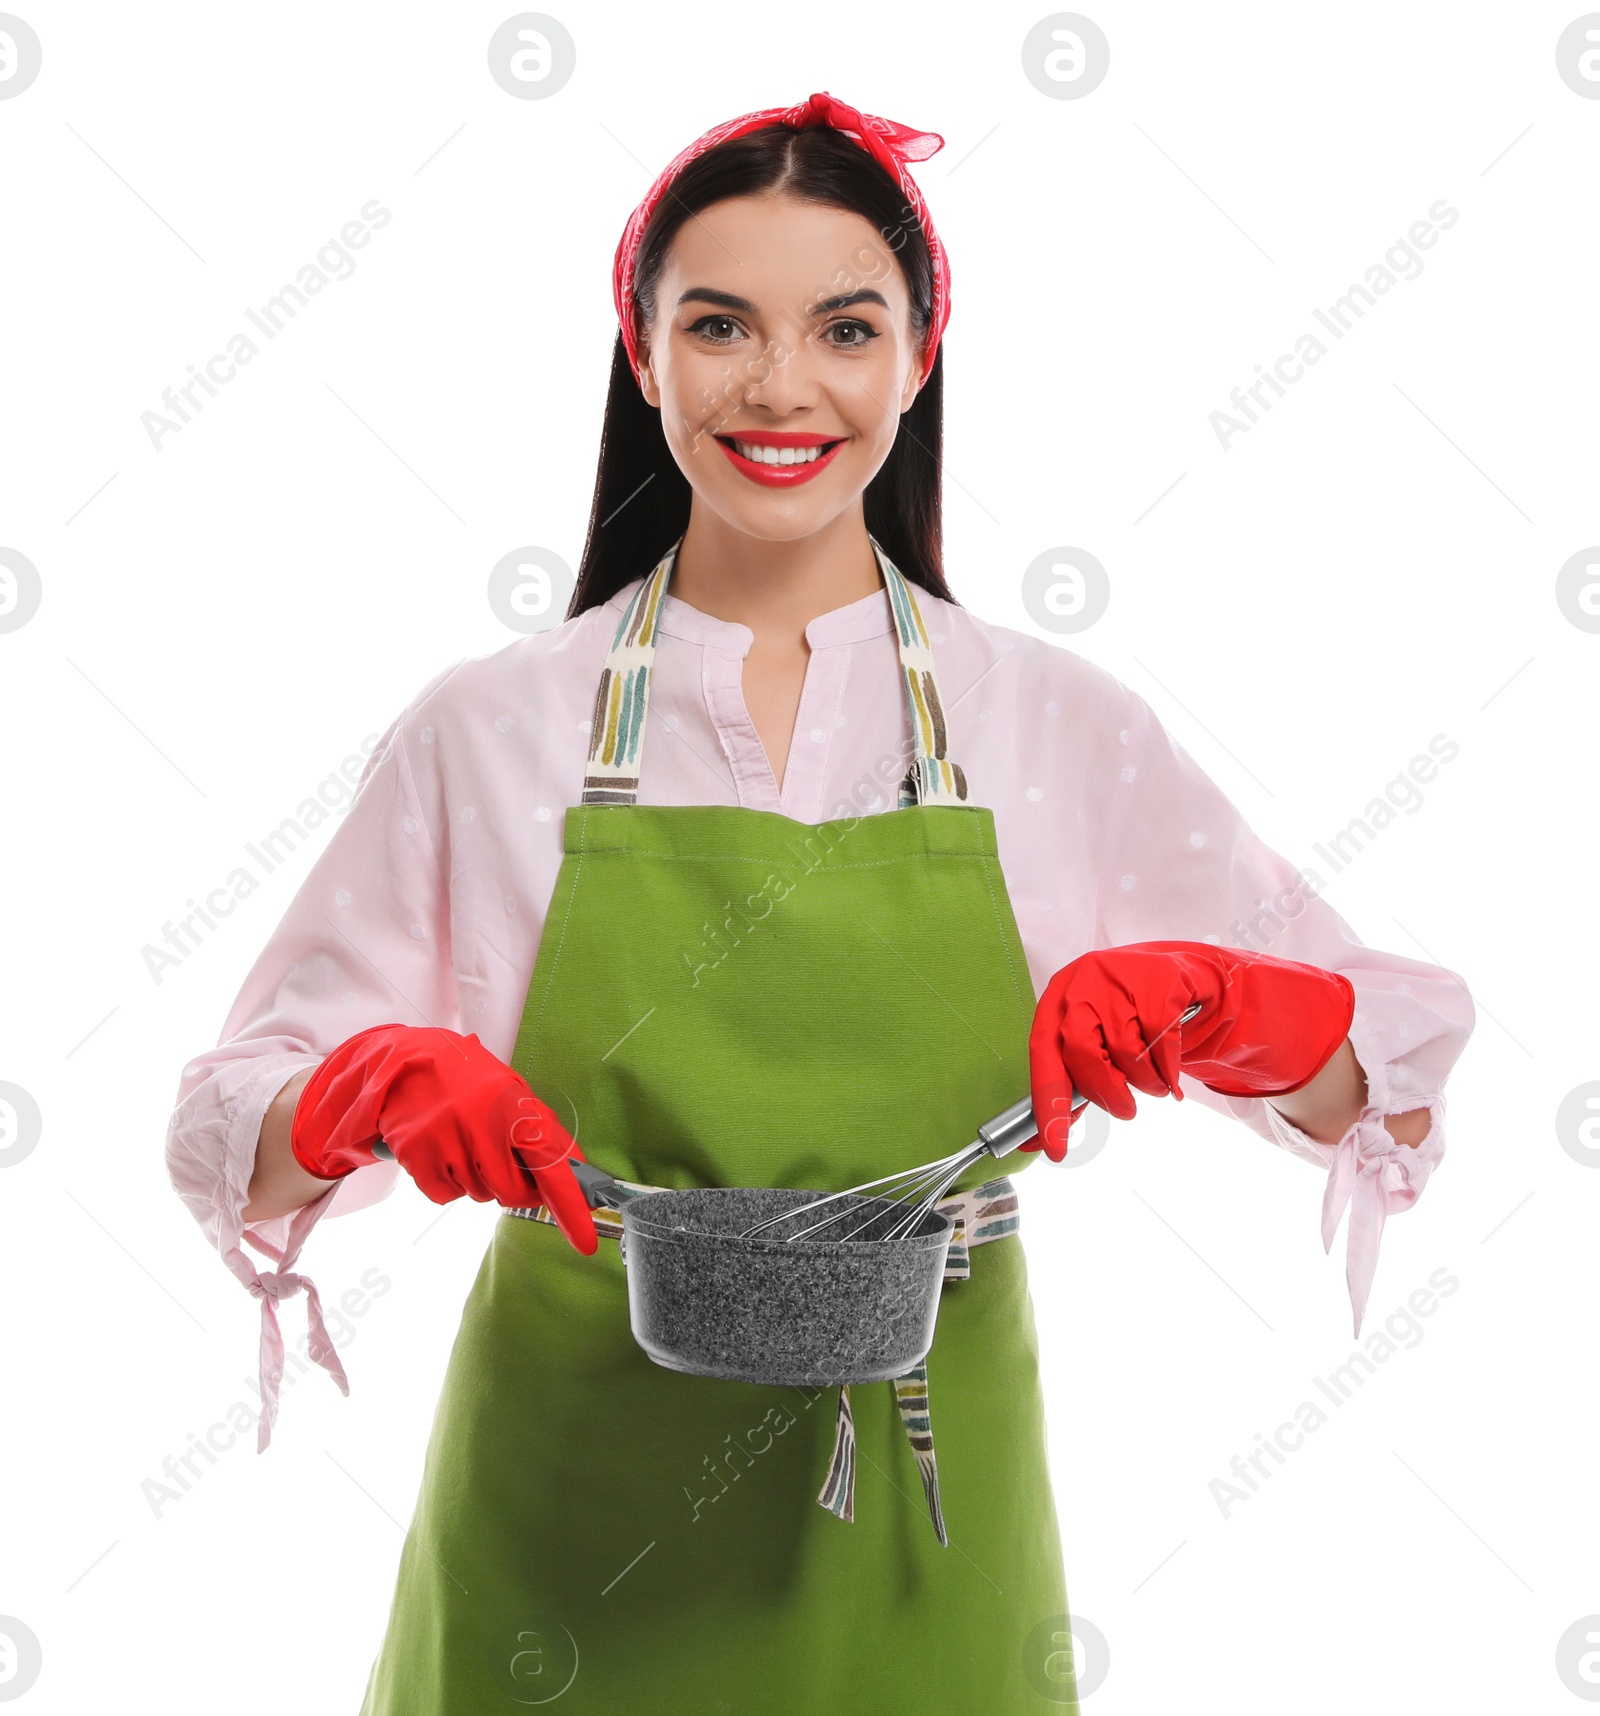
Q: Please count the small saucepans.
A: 1